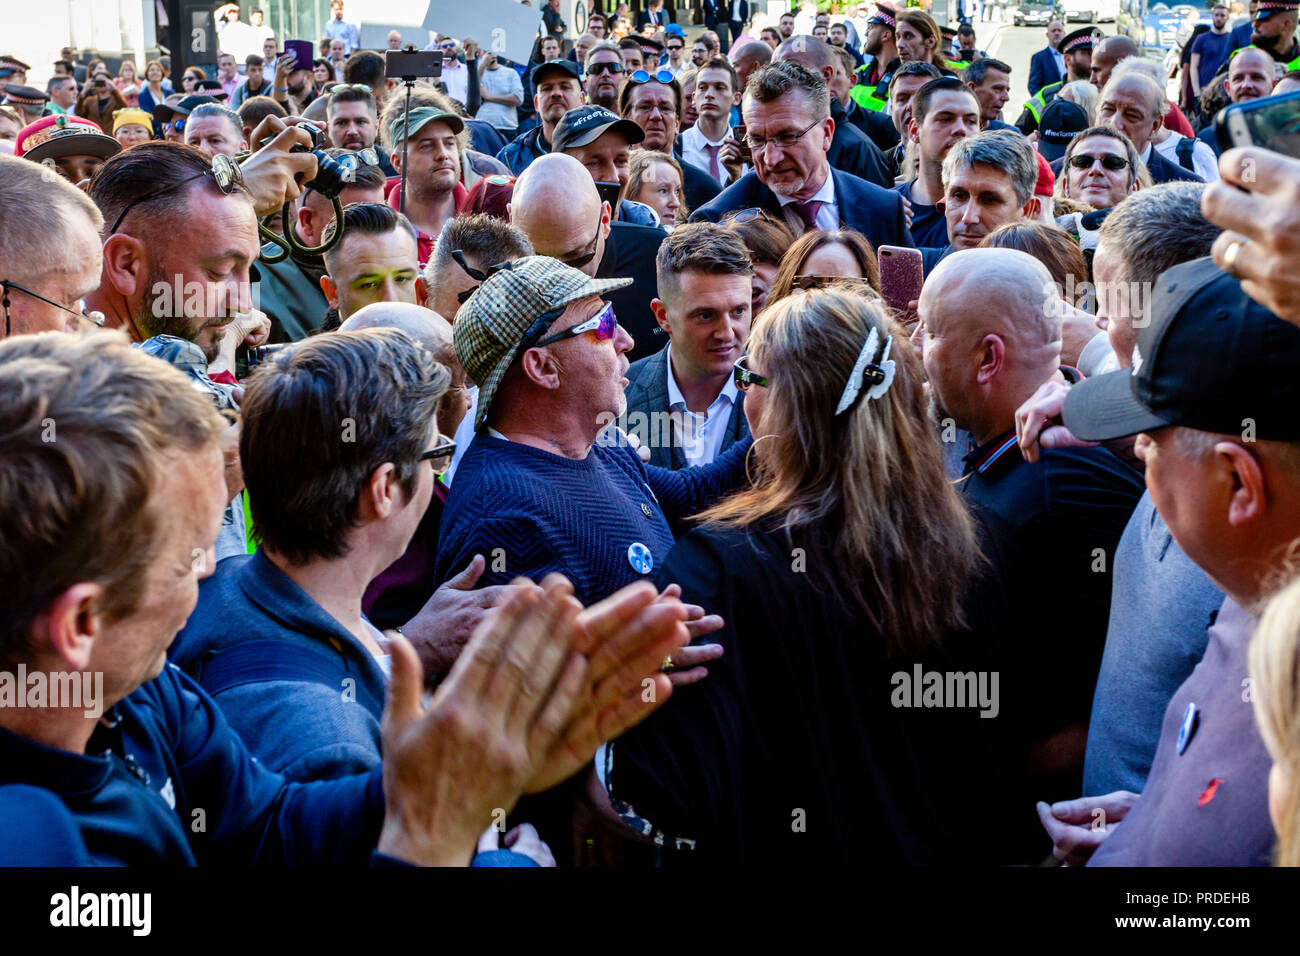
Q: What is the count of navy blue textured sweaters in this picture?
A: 1